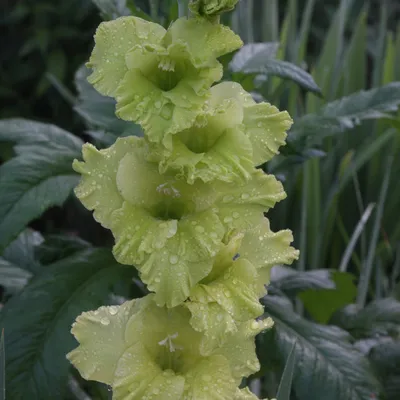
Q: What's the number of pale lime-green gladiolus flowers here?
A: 5